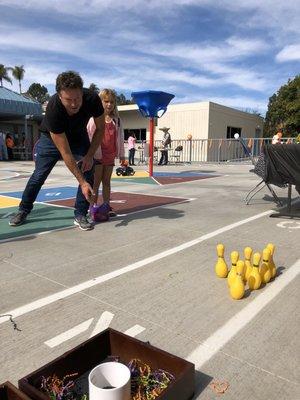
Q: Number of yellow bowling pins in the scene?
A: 7